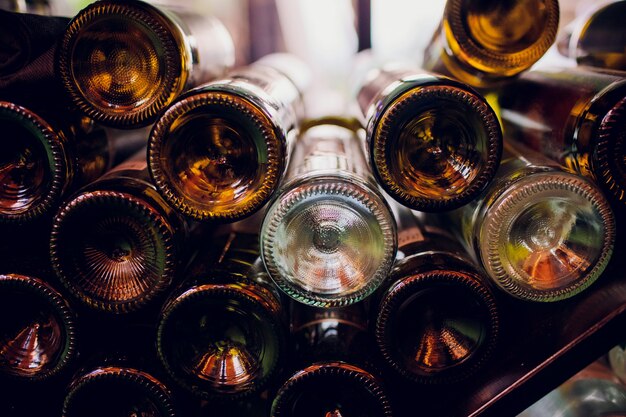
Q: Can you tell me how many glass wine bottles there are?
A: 15